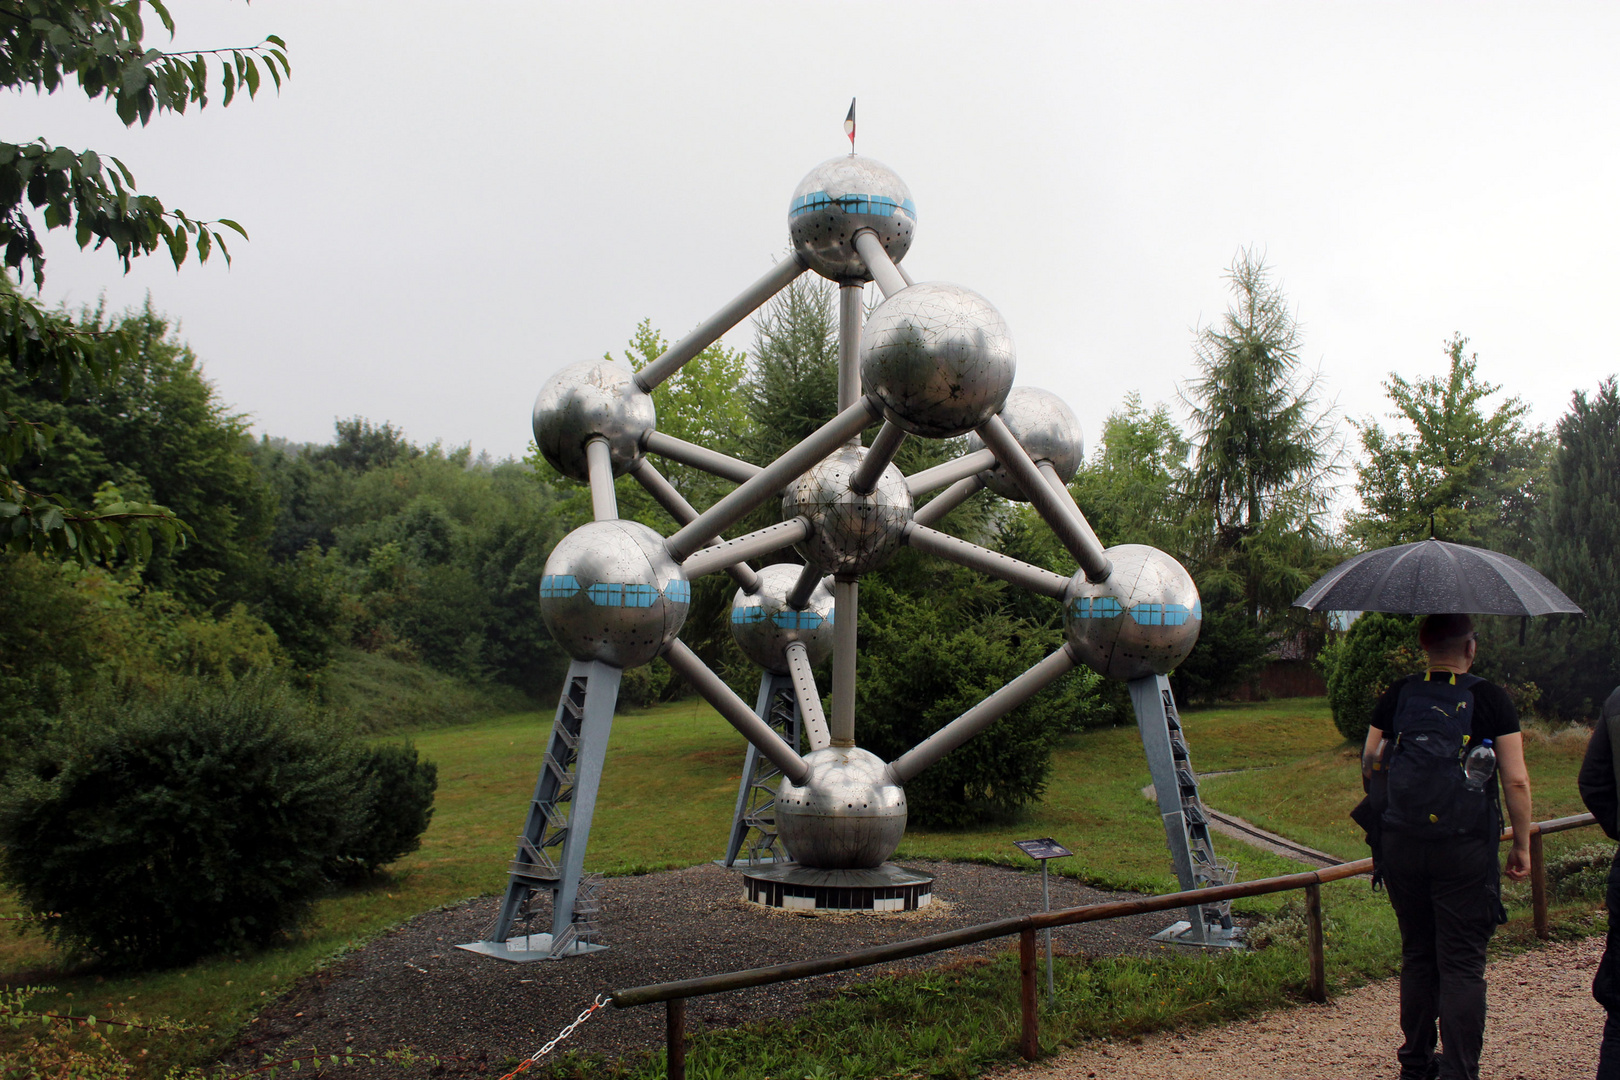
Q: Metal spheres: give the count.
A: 9